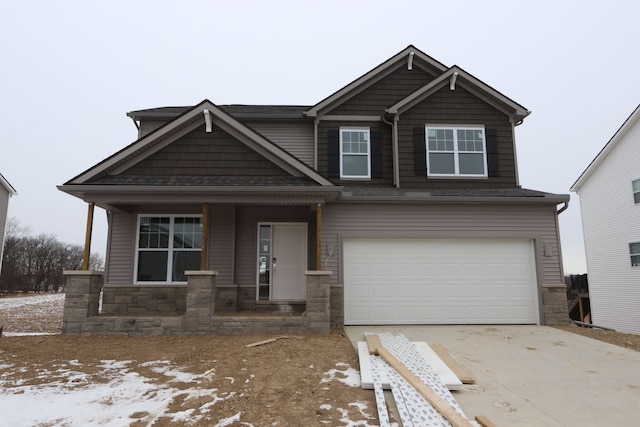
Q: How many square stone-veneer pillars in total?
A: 3